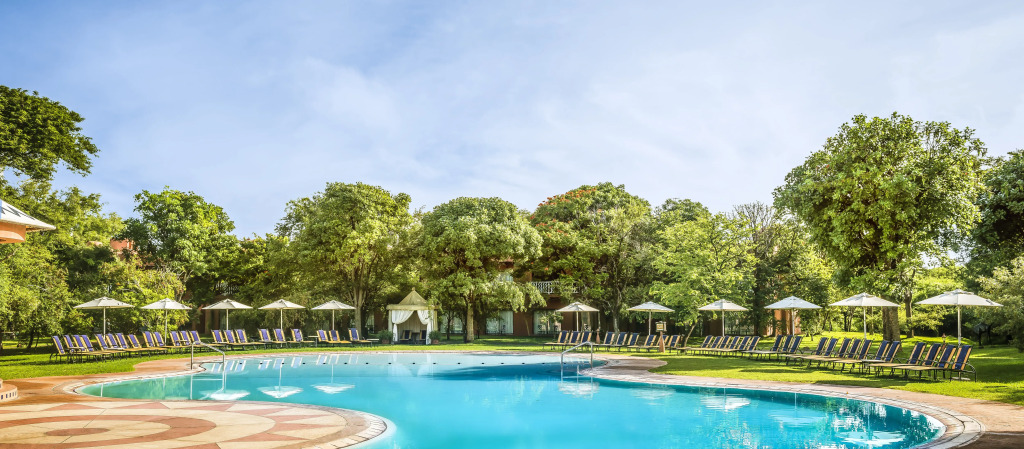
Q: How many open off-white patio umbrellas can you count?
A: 11